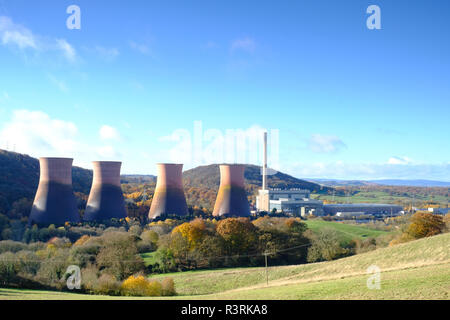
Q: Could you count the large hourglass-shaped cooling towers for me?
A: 4